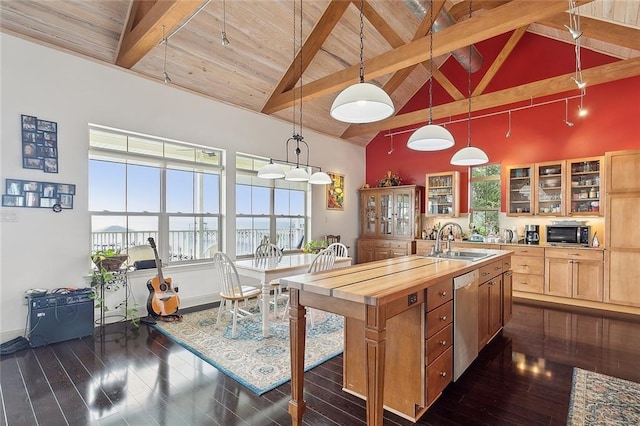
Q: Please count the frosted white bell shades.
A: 6